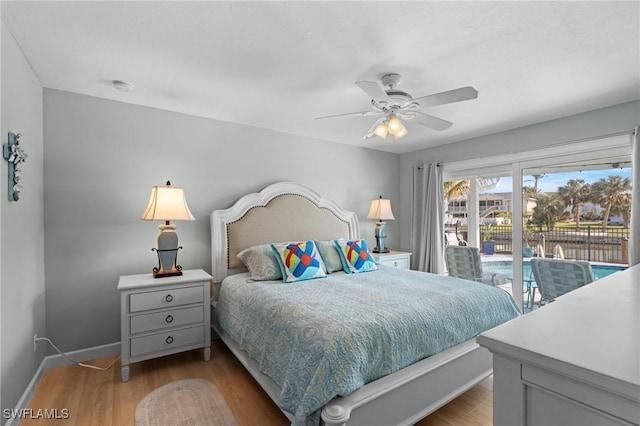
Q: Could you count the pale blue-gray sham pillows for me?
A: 2